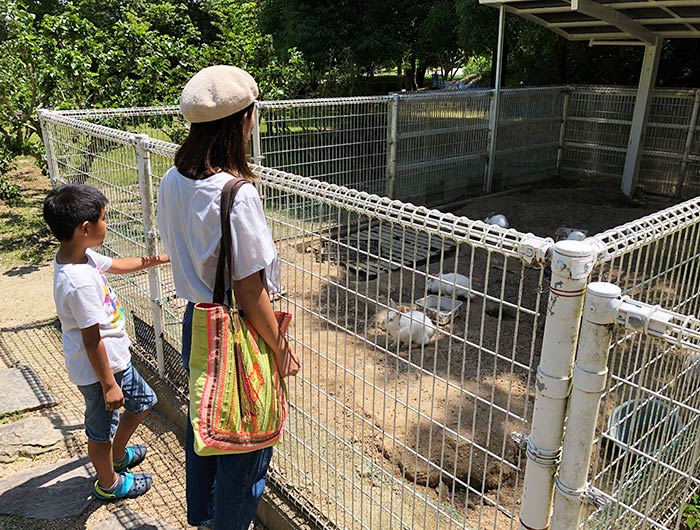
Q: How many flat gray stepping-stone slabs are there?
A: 4